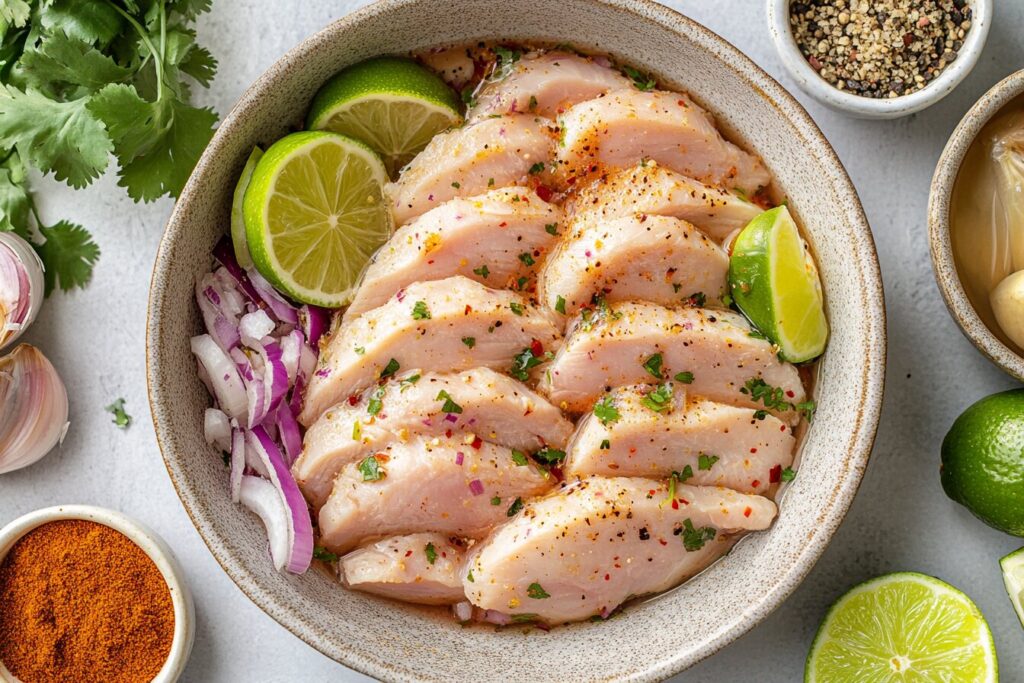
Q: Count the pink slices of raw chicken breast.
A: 13